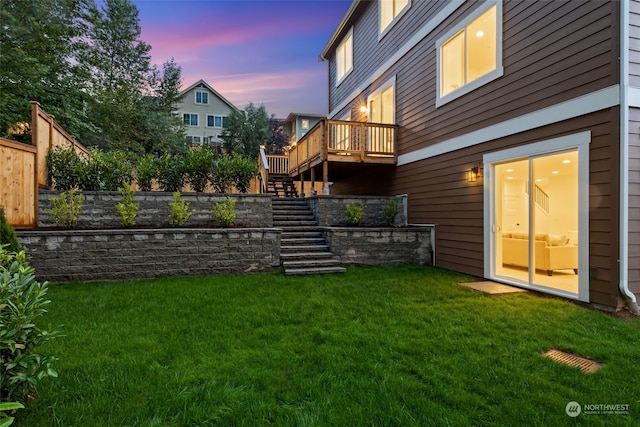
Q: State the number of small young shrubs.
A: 6